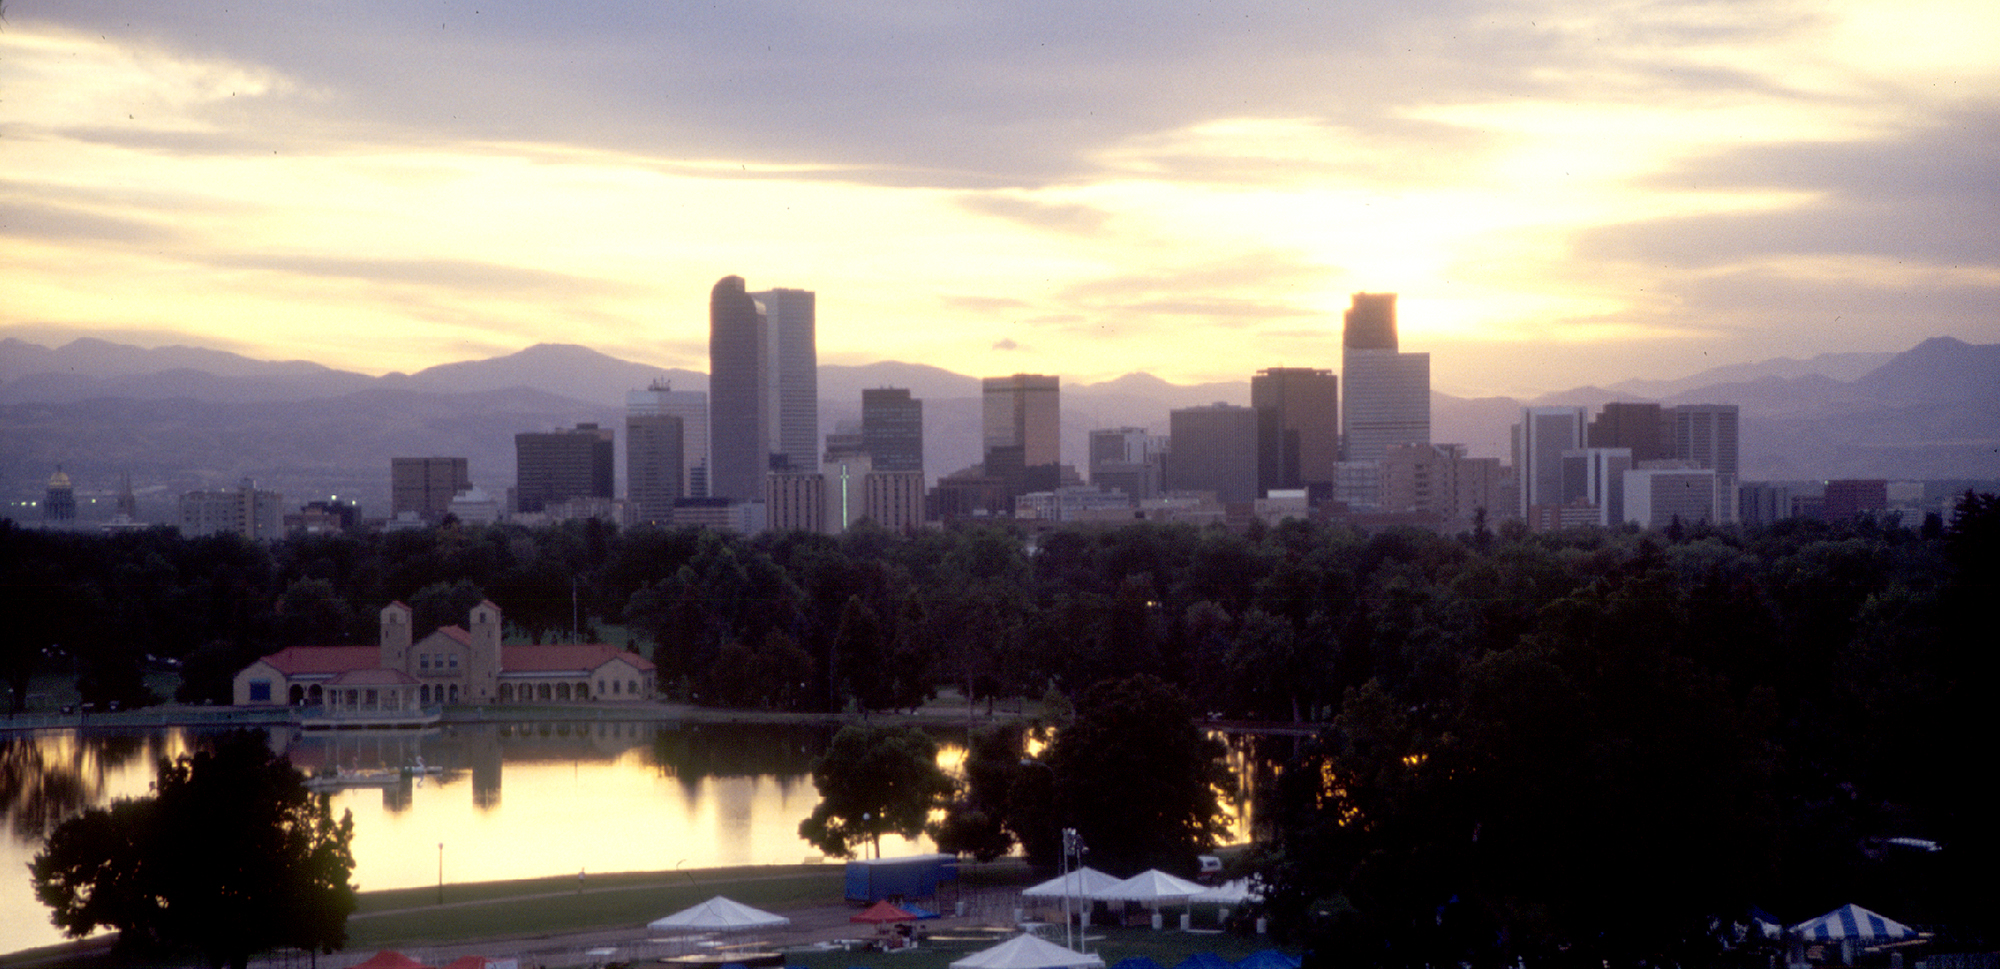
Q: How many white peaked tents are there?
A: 5